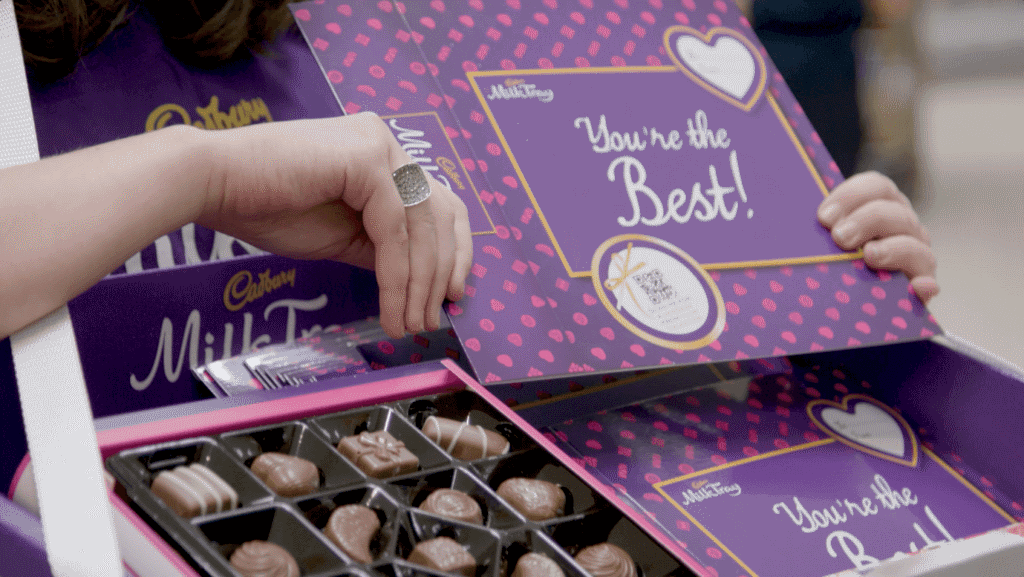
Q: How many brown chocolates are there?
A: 11